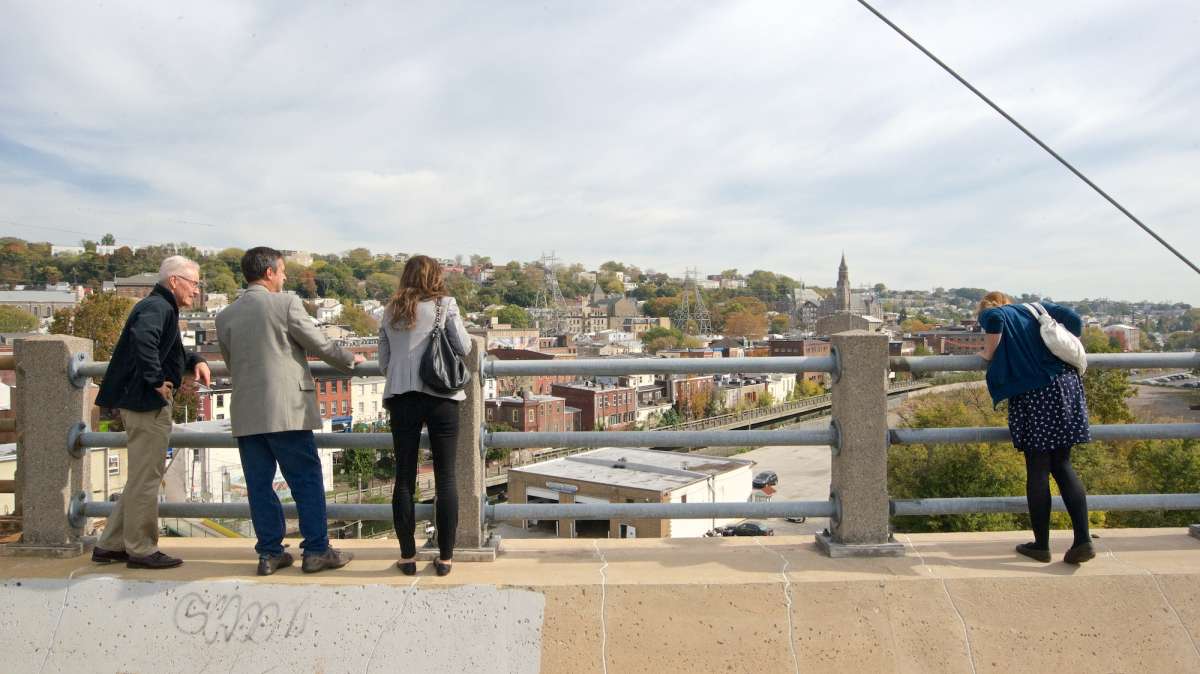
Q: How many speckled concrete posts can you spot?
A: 3